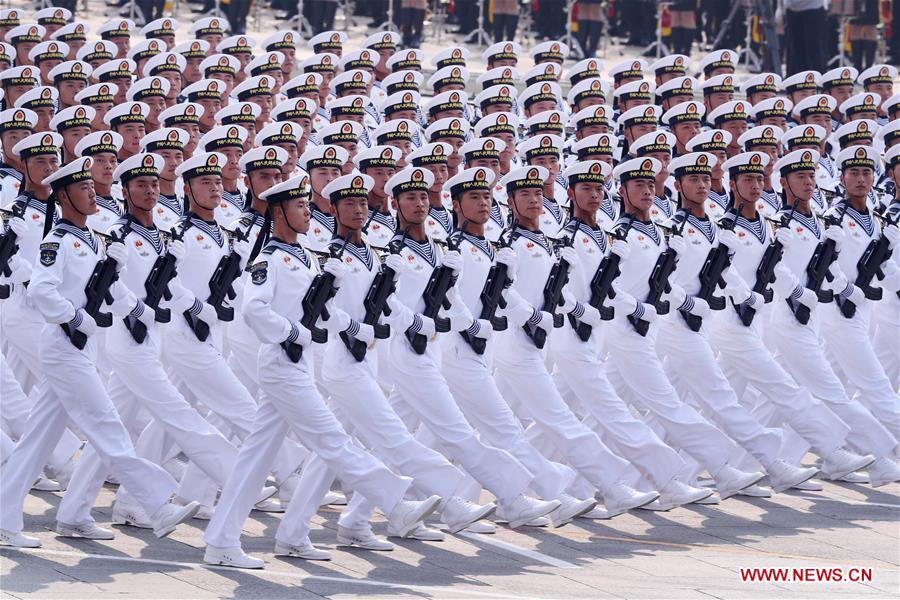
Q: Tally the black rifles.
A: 15